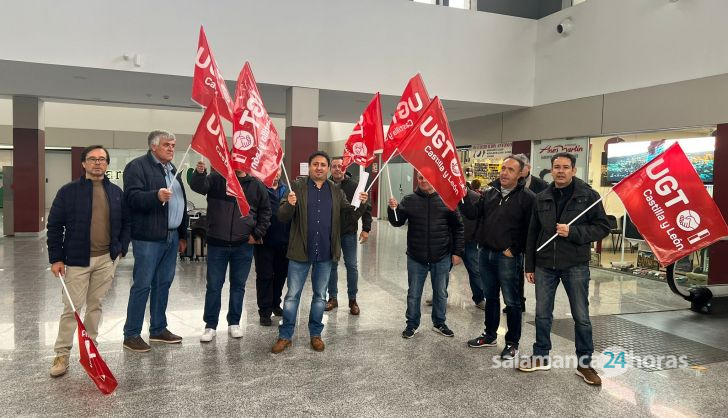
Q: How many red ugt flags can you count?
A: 8